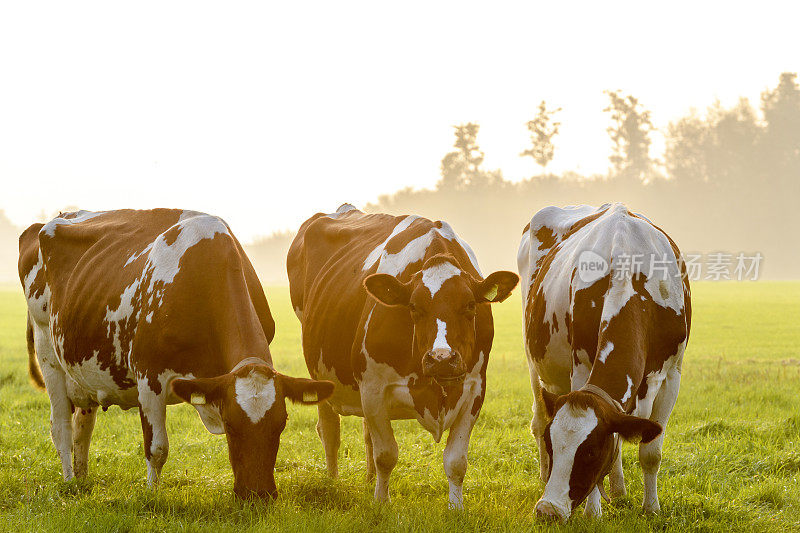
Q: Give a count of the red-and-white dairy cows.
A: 3